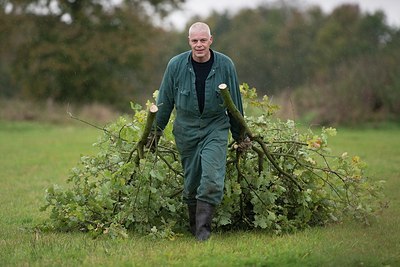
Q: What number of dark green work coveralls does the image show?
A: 1